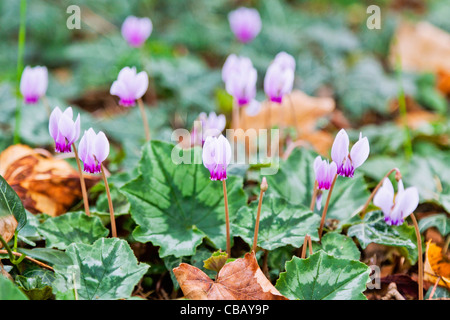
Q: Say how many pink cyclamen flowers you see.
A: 13